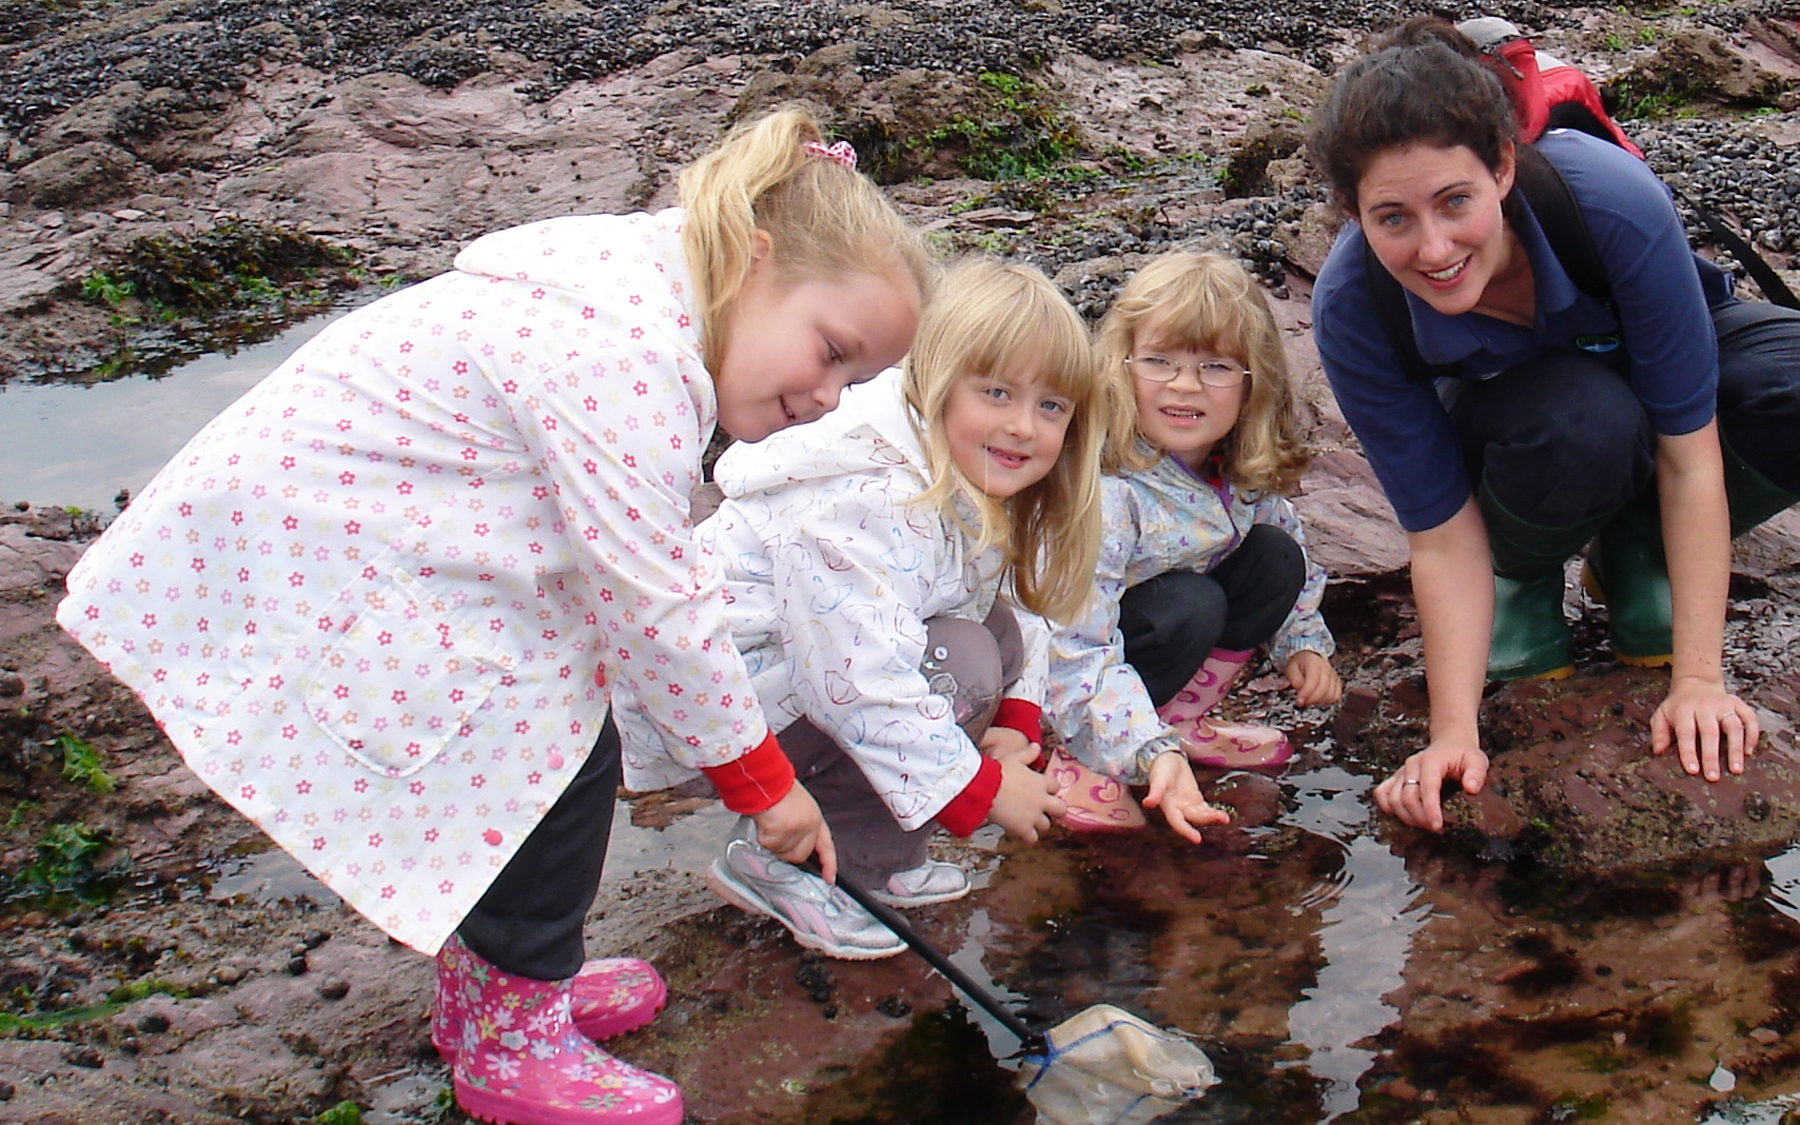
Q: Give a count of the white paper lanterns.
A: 0